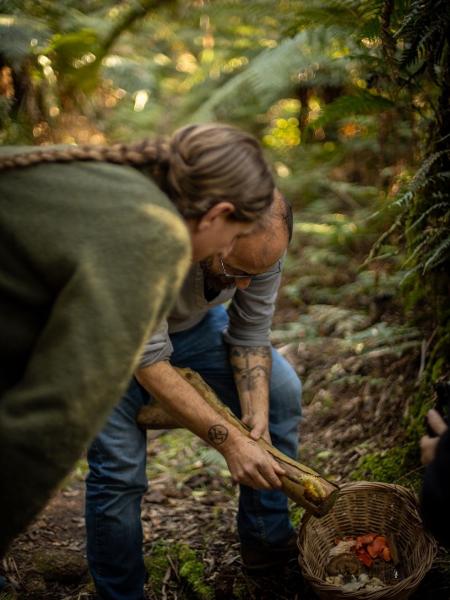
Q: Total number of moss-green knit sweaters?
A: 1